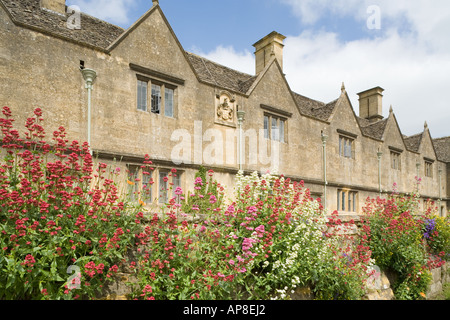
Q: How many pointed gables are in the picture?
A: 5